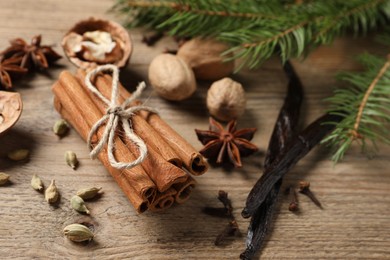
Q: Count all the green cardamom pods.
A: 9